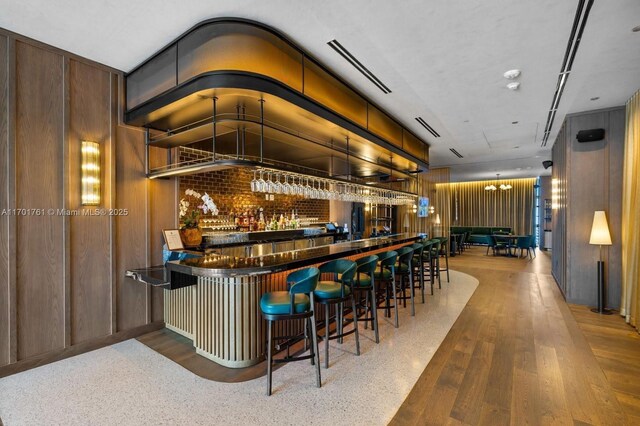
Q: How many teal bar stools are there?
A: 9